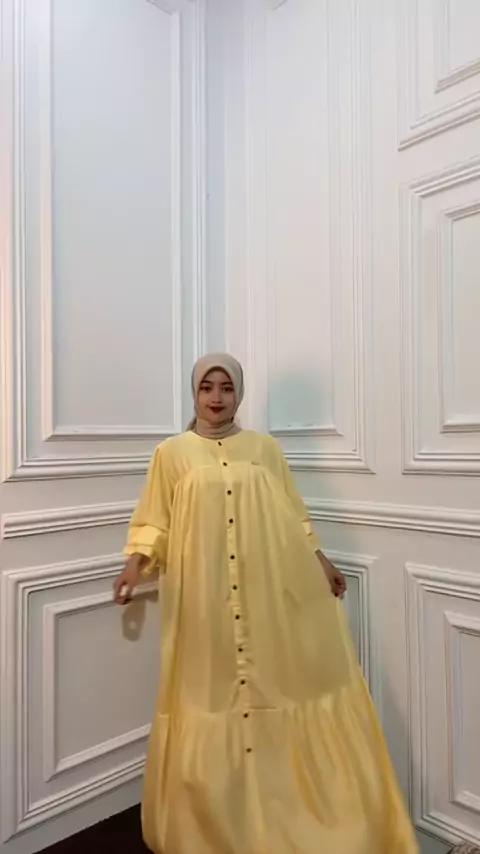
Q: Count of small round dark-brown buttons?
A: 11